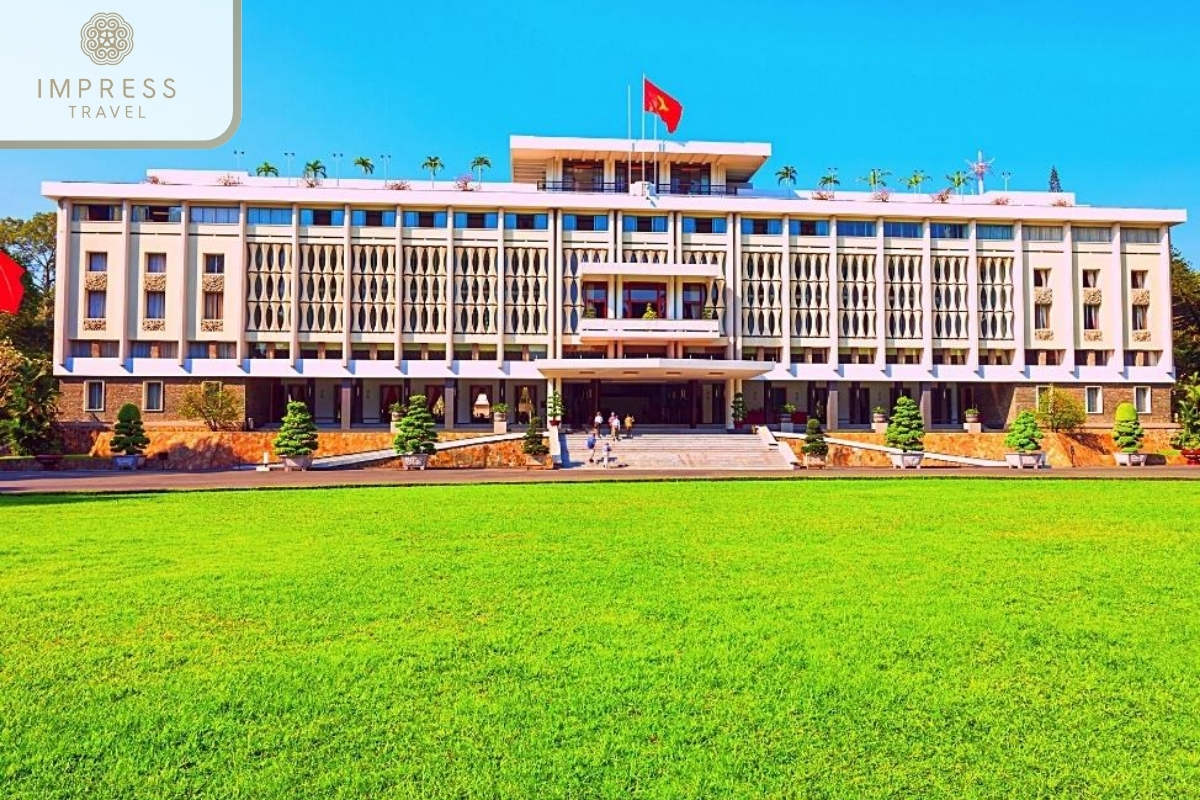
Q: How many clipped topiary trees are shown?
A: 8